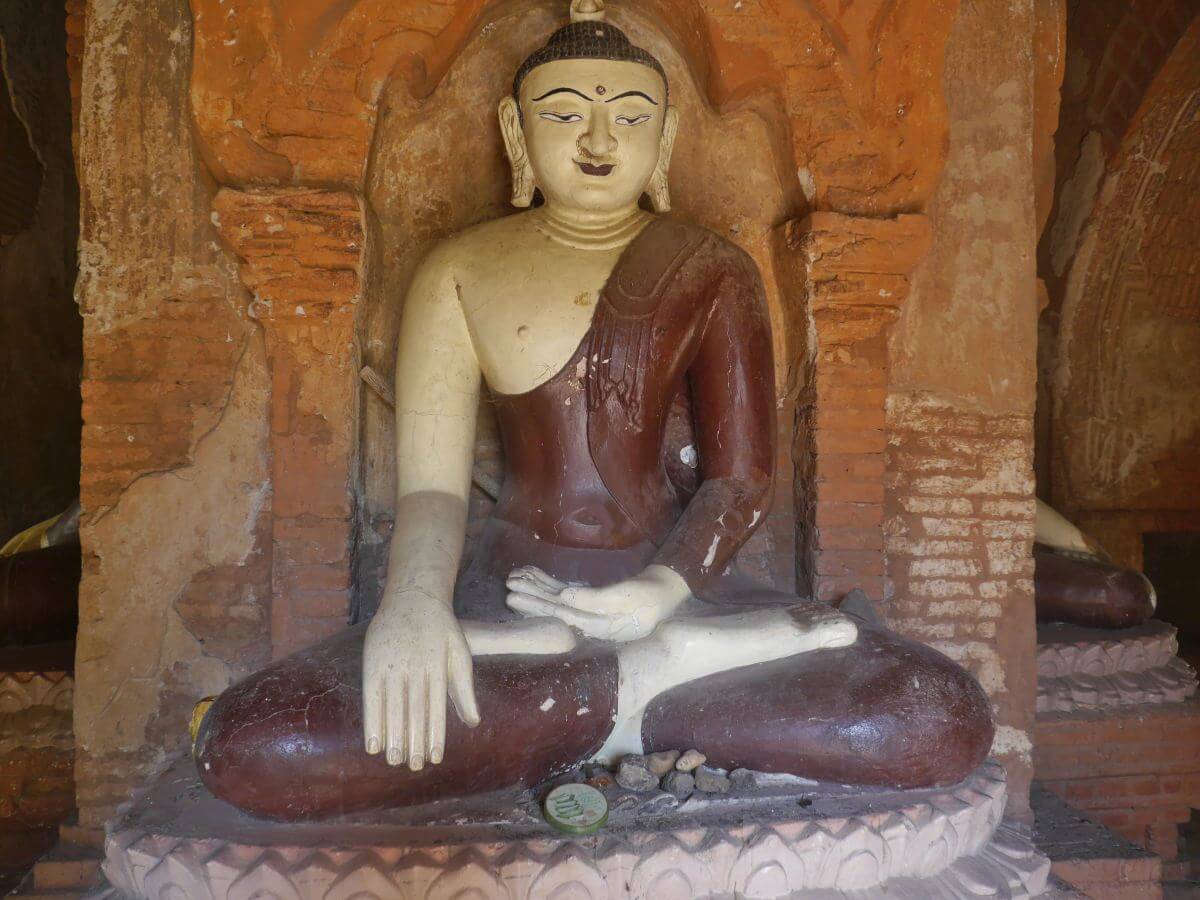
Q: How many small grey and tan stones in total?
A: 6